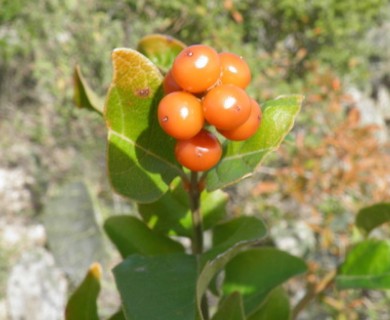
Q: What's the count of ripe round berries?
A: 7